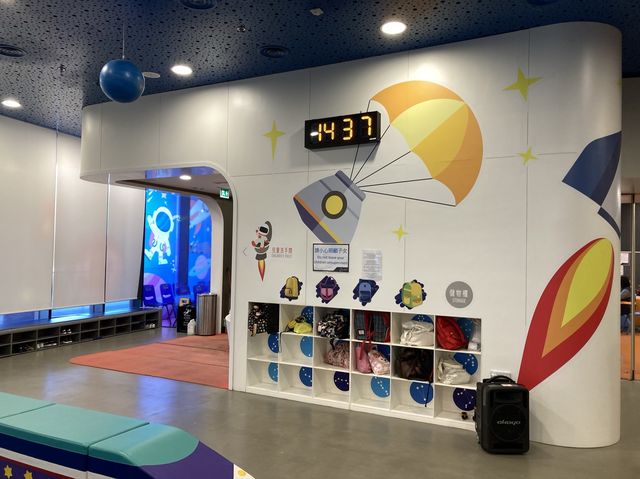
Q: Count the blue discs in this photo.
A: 13